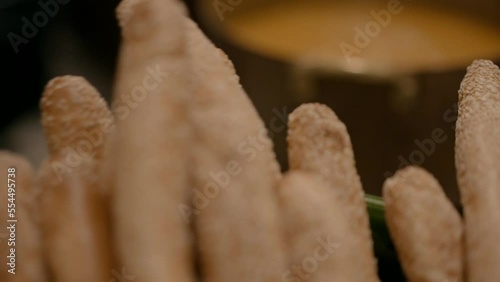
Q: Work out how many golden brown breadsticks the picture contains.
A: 8